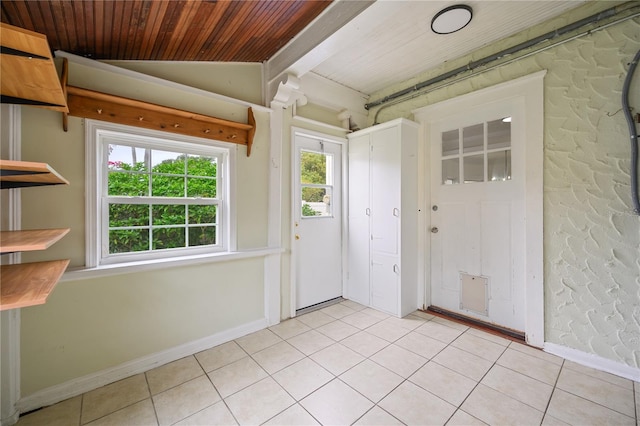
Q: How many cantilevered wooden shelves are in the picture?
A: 4